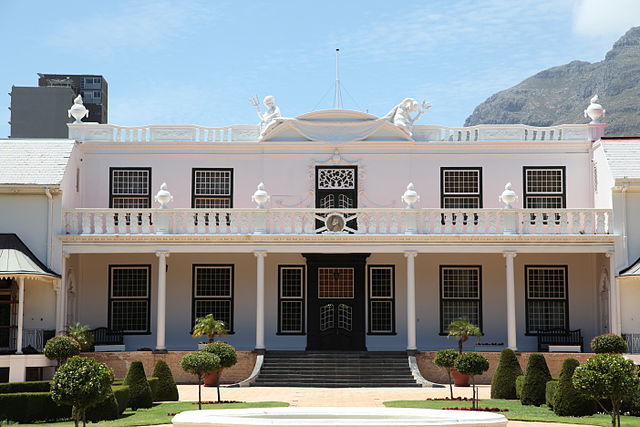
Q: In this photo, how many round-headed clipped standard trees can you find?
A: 8